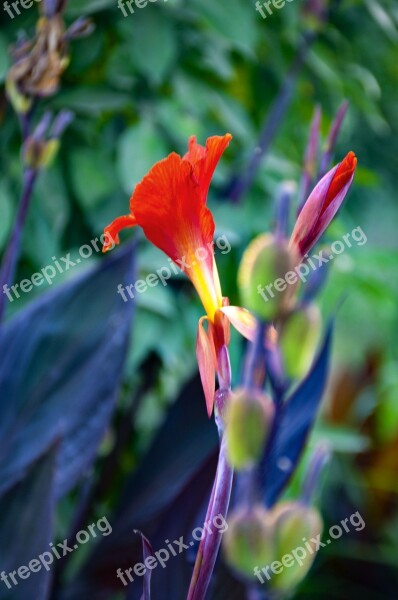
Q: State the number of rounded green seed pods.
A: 5